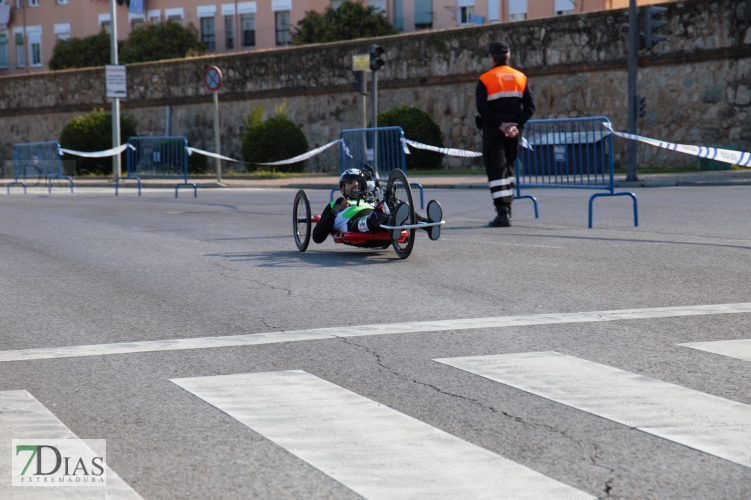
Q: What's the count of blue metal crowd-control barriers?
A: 4